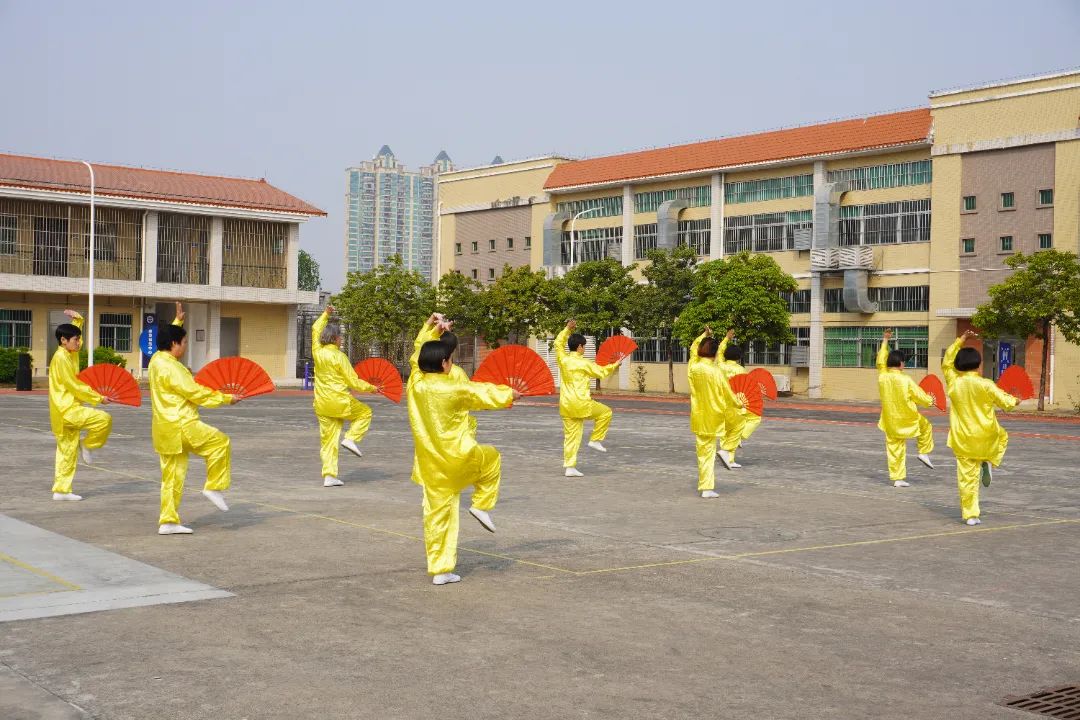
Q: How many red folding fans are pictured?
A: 9